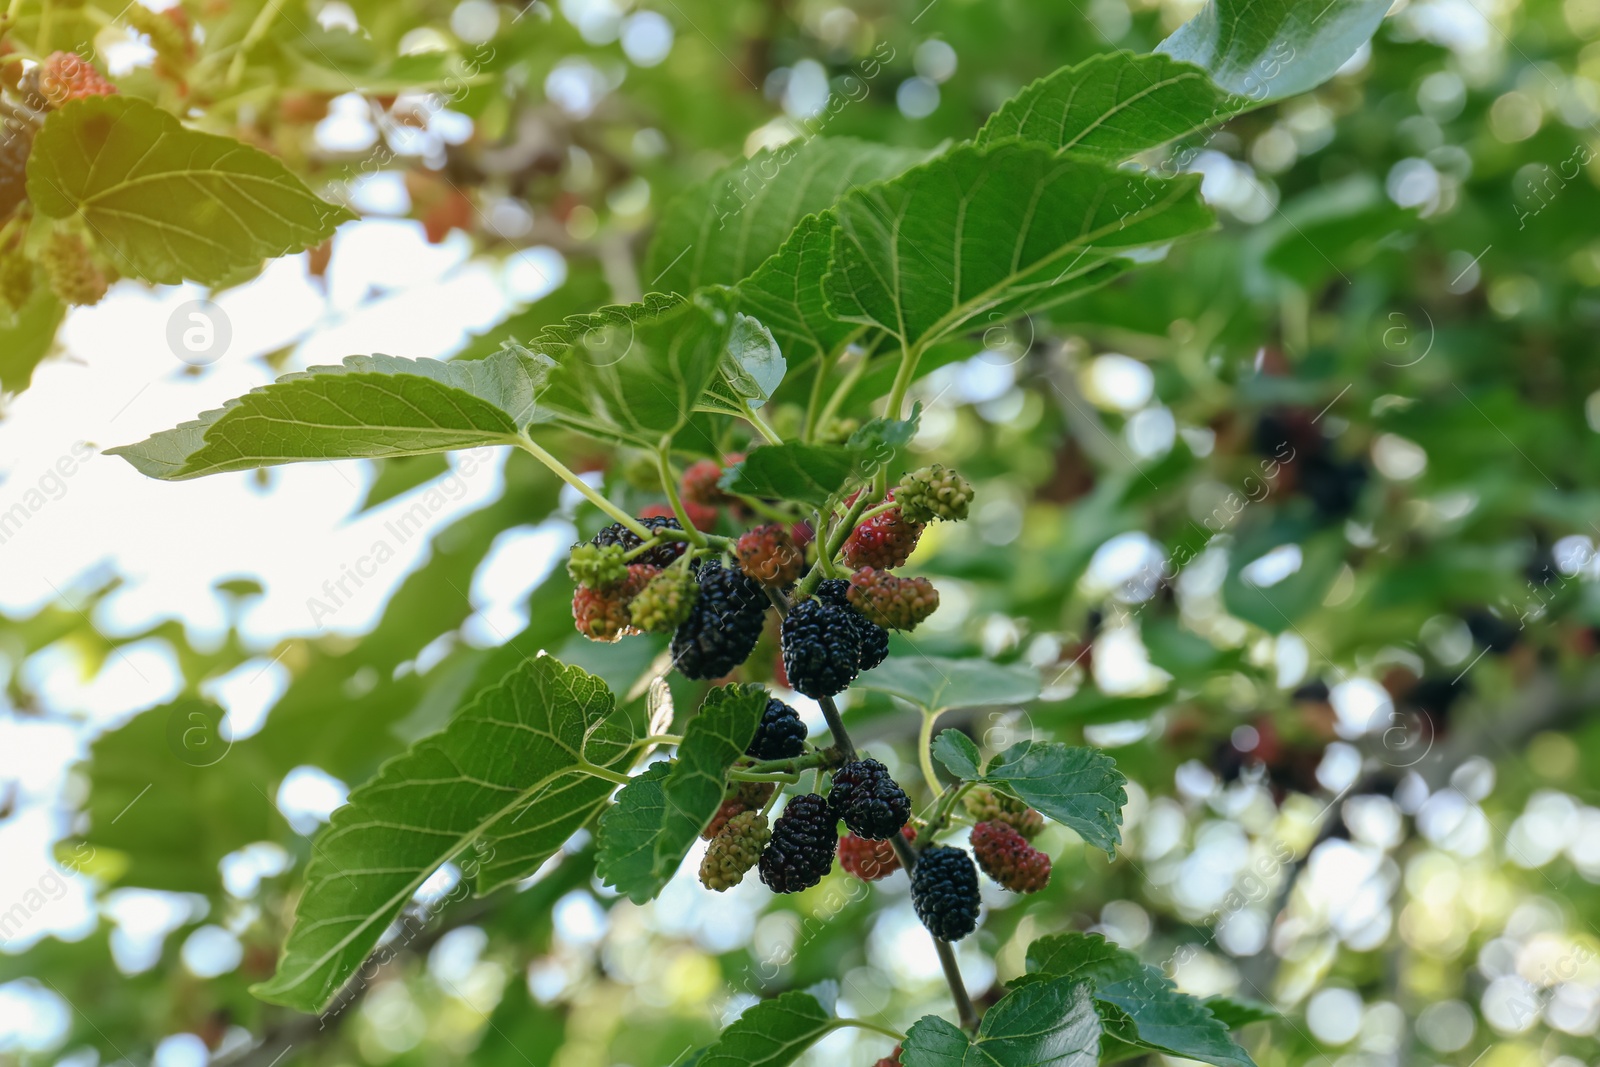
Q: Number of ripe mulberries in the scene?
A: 8